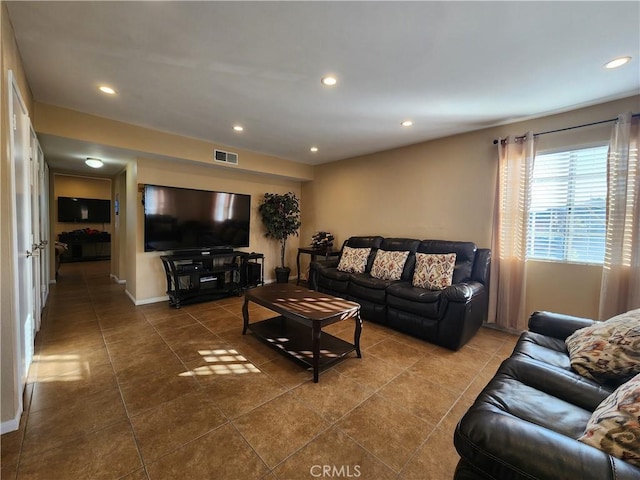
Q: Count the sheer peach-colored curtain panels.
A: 2